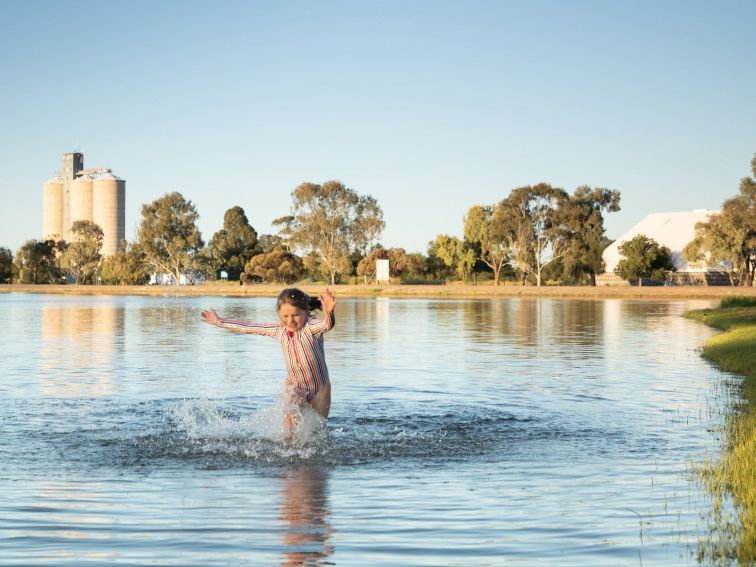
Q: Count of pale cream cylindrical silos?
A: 3